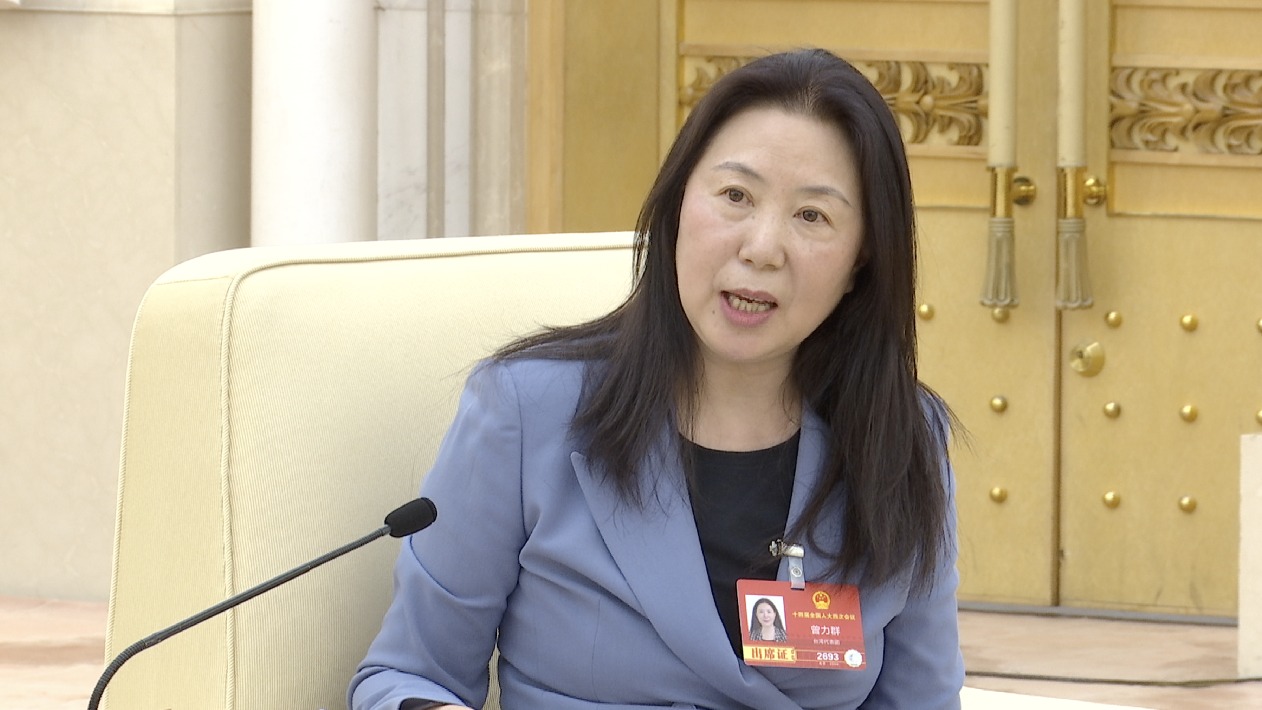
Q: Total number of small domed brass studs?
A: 12